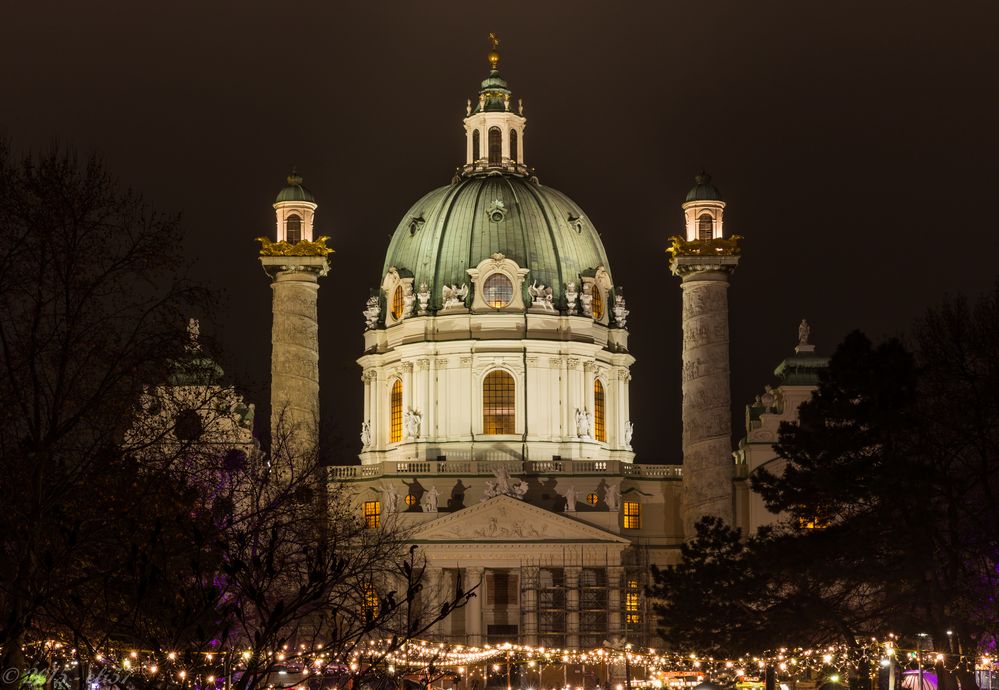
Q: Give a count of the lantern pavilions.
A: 3